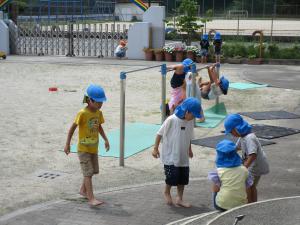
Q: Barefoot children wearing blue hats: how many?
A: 2